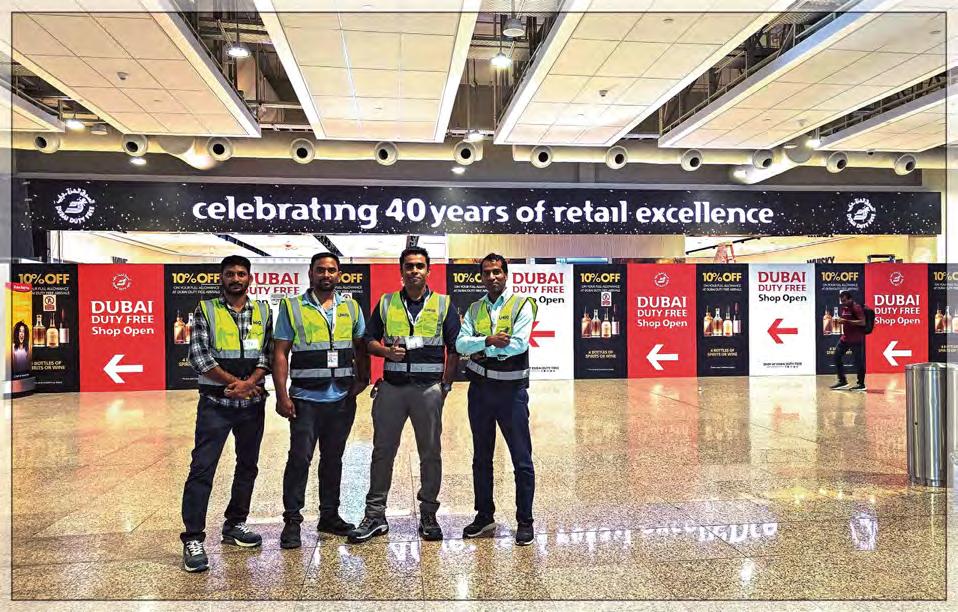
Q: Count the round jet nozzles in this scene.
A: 12